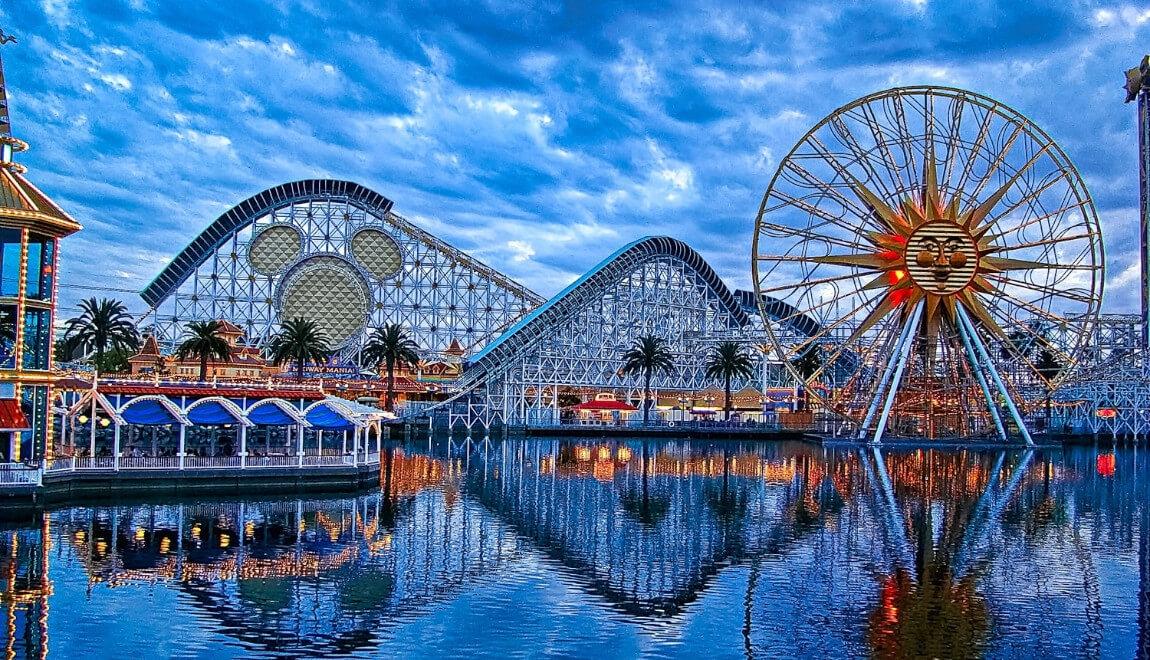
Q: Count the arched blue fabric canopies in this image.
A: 4